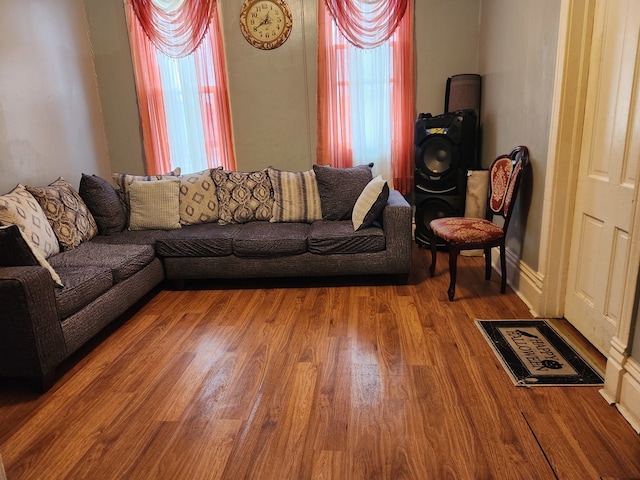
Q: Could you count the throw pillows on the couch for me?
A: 11